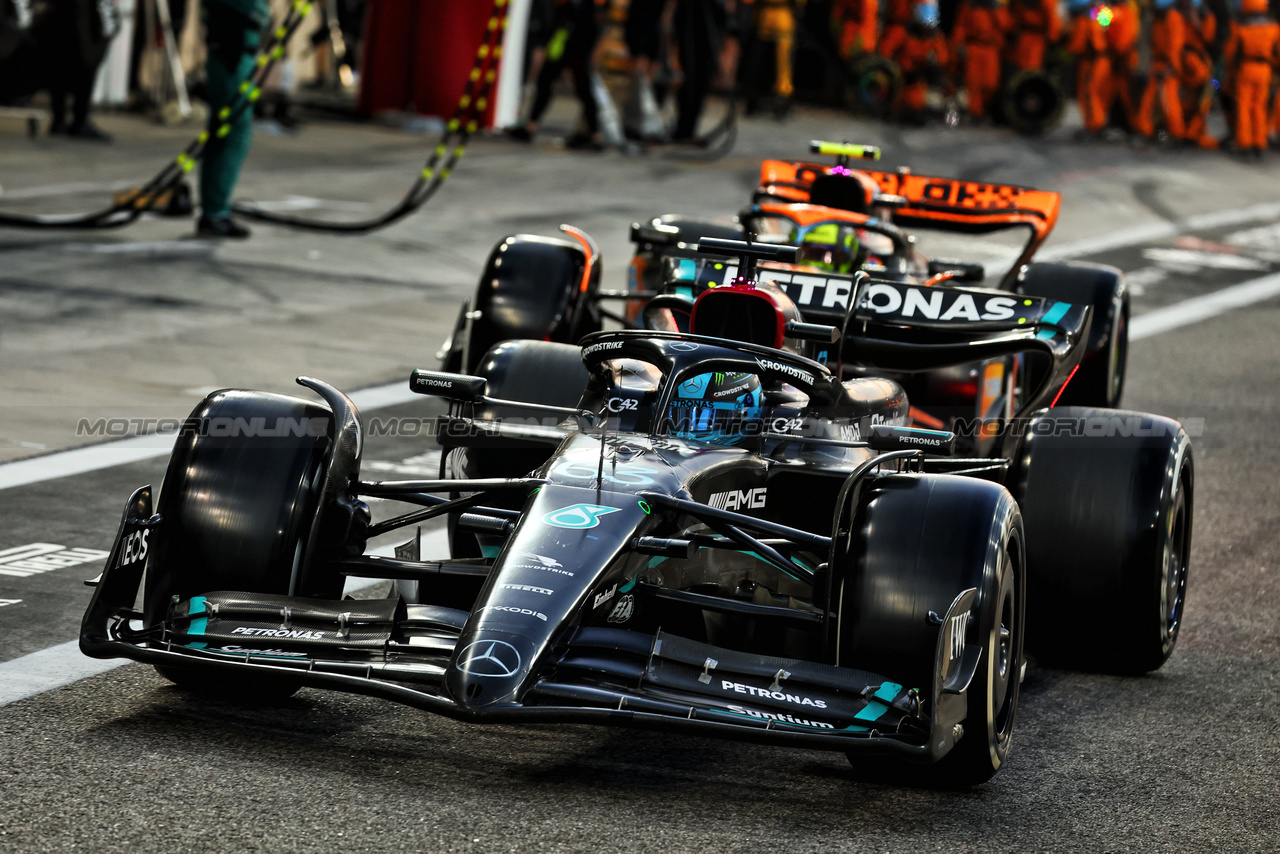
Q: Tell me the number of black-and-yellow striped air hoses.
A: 4